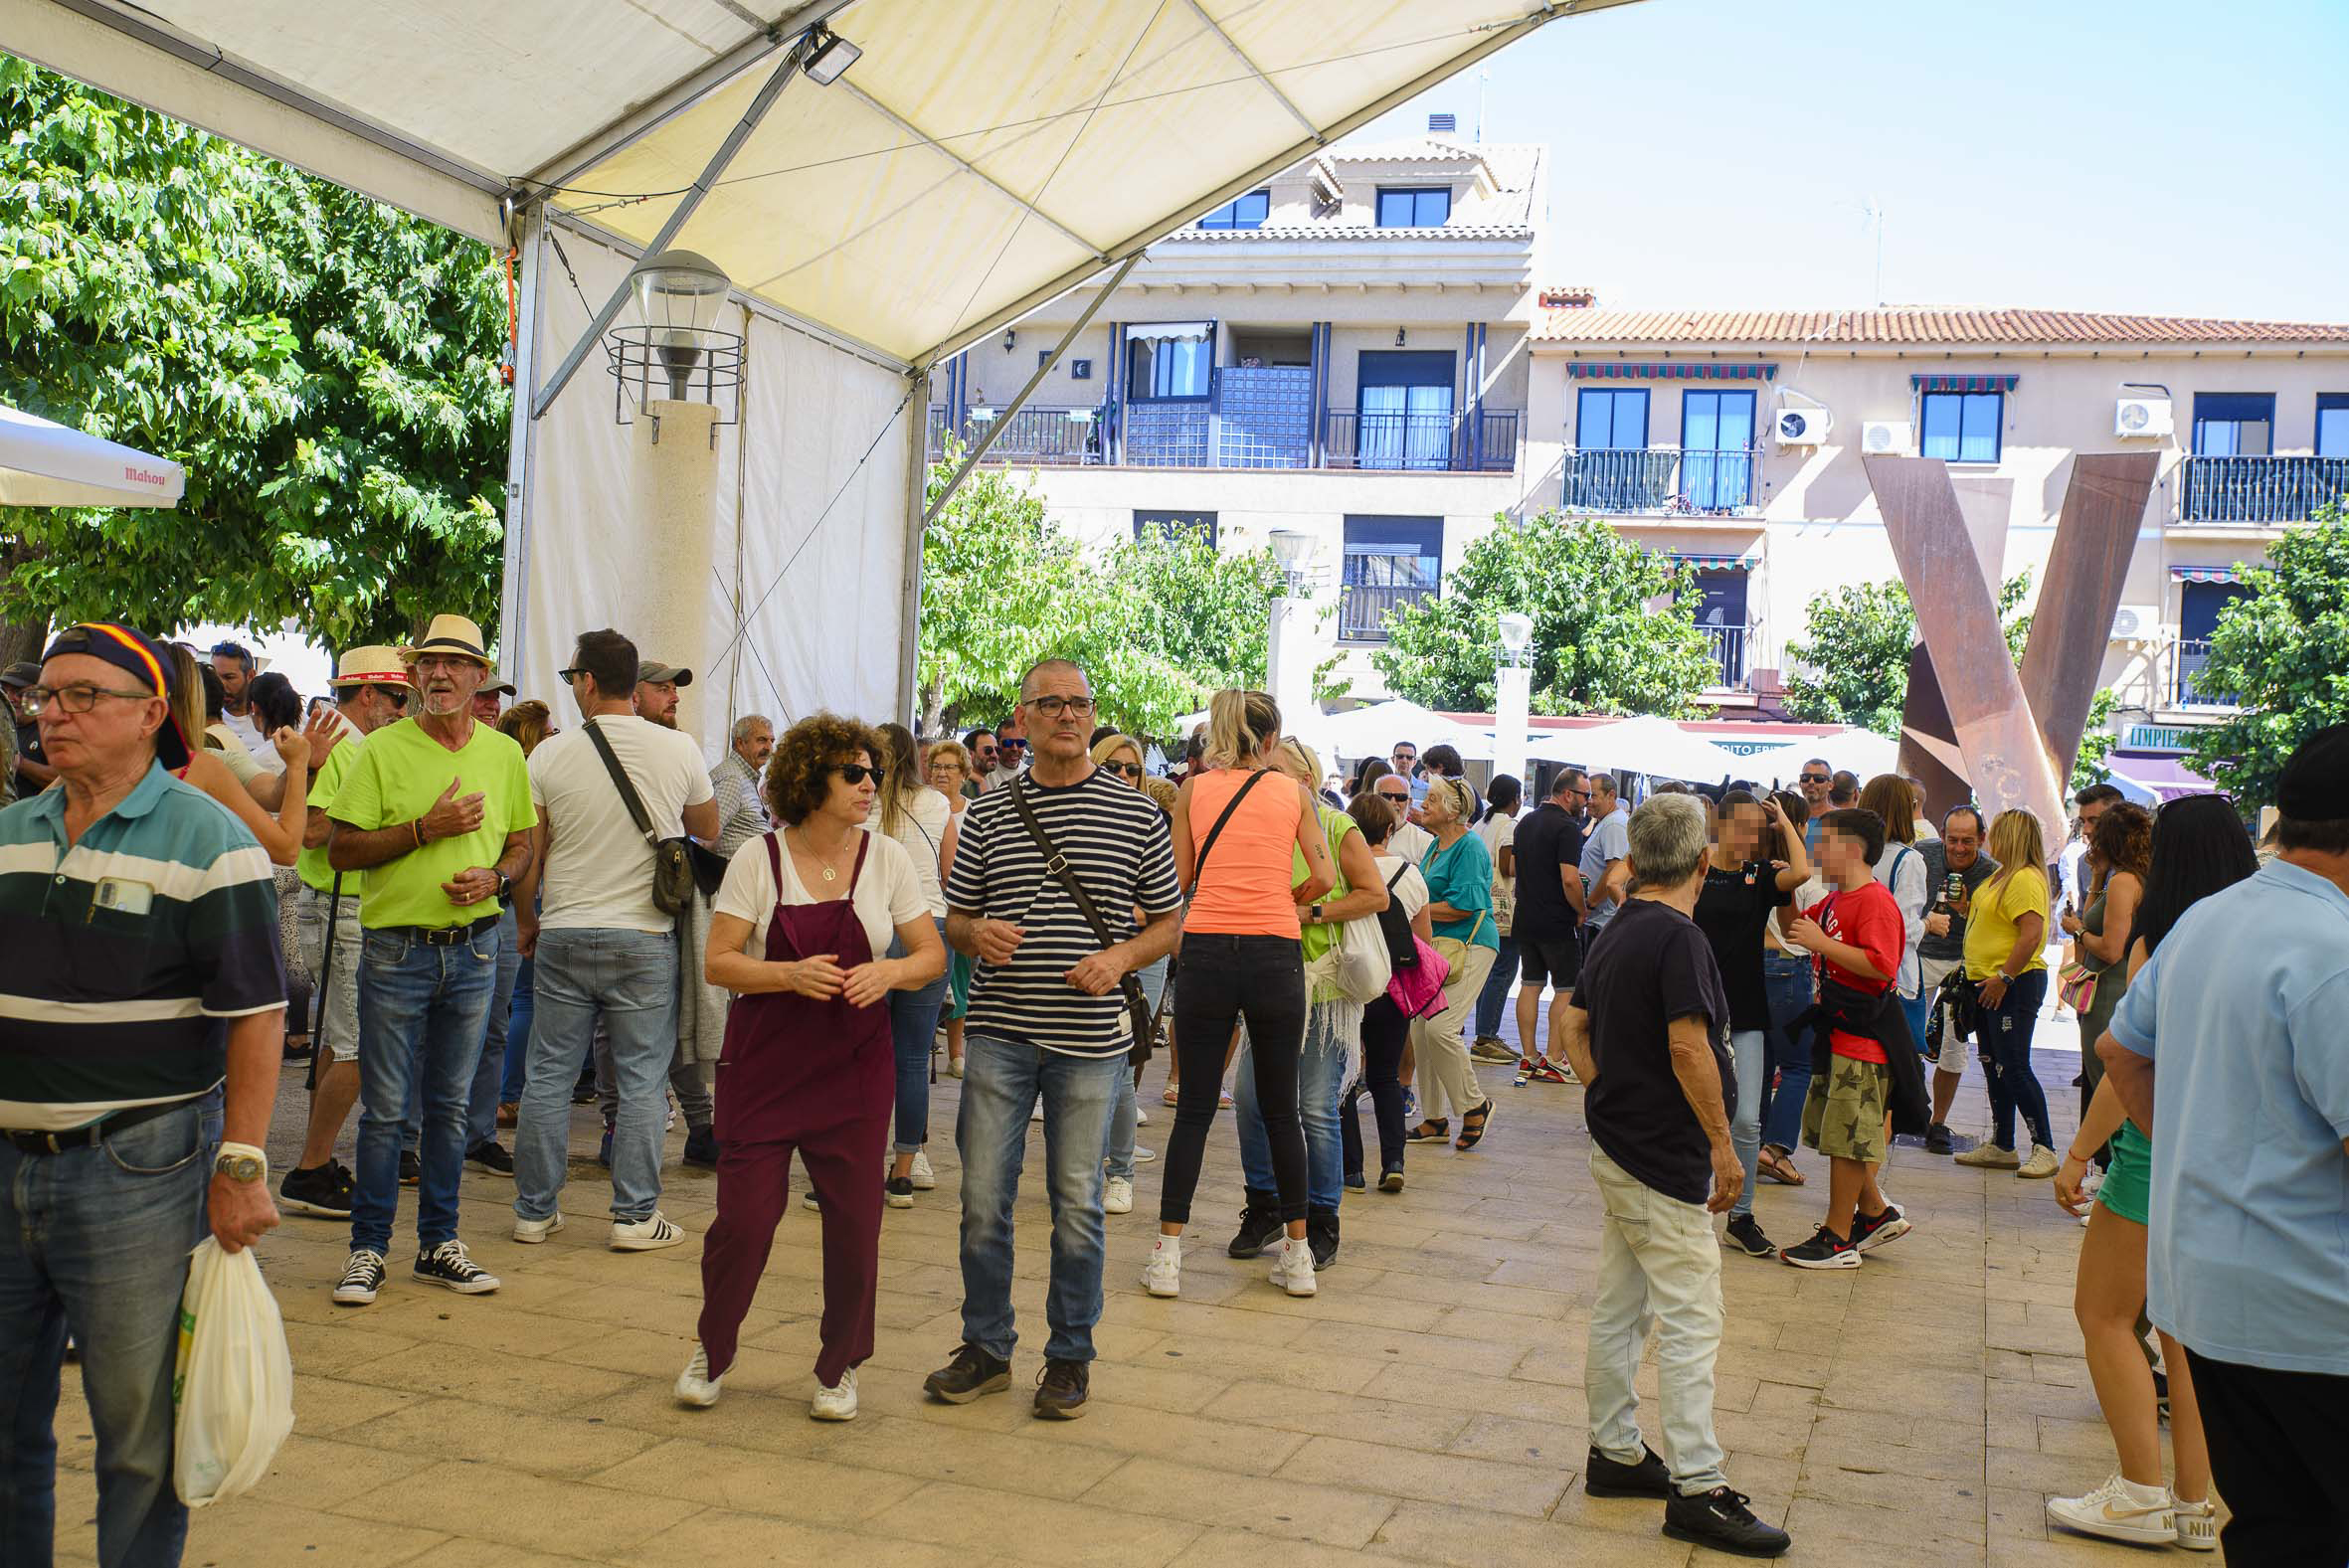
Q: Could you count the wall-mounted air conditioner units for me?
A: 4